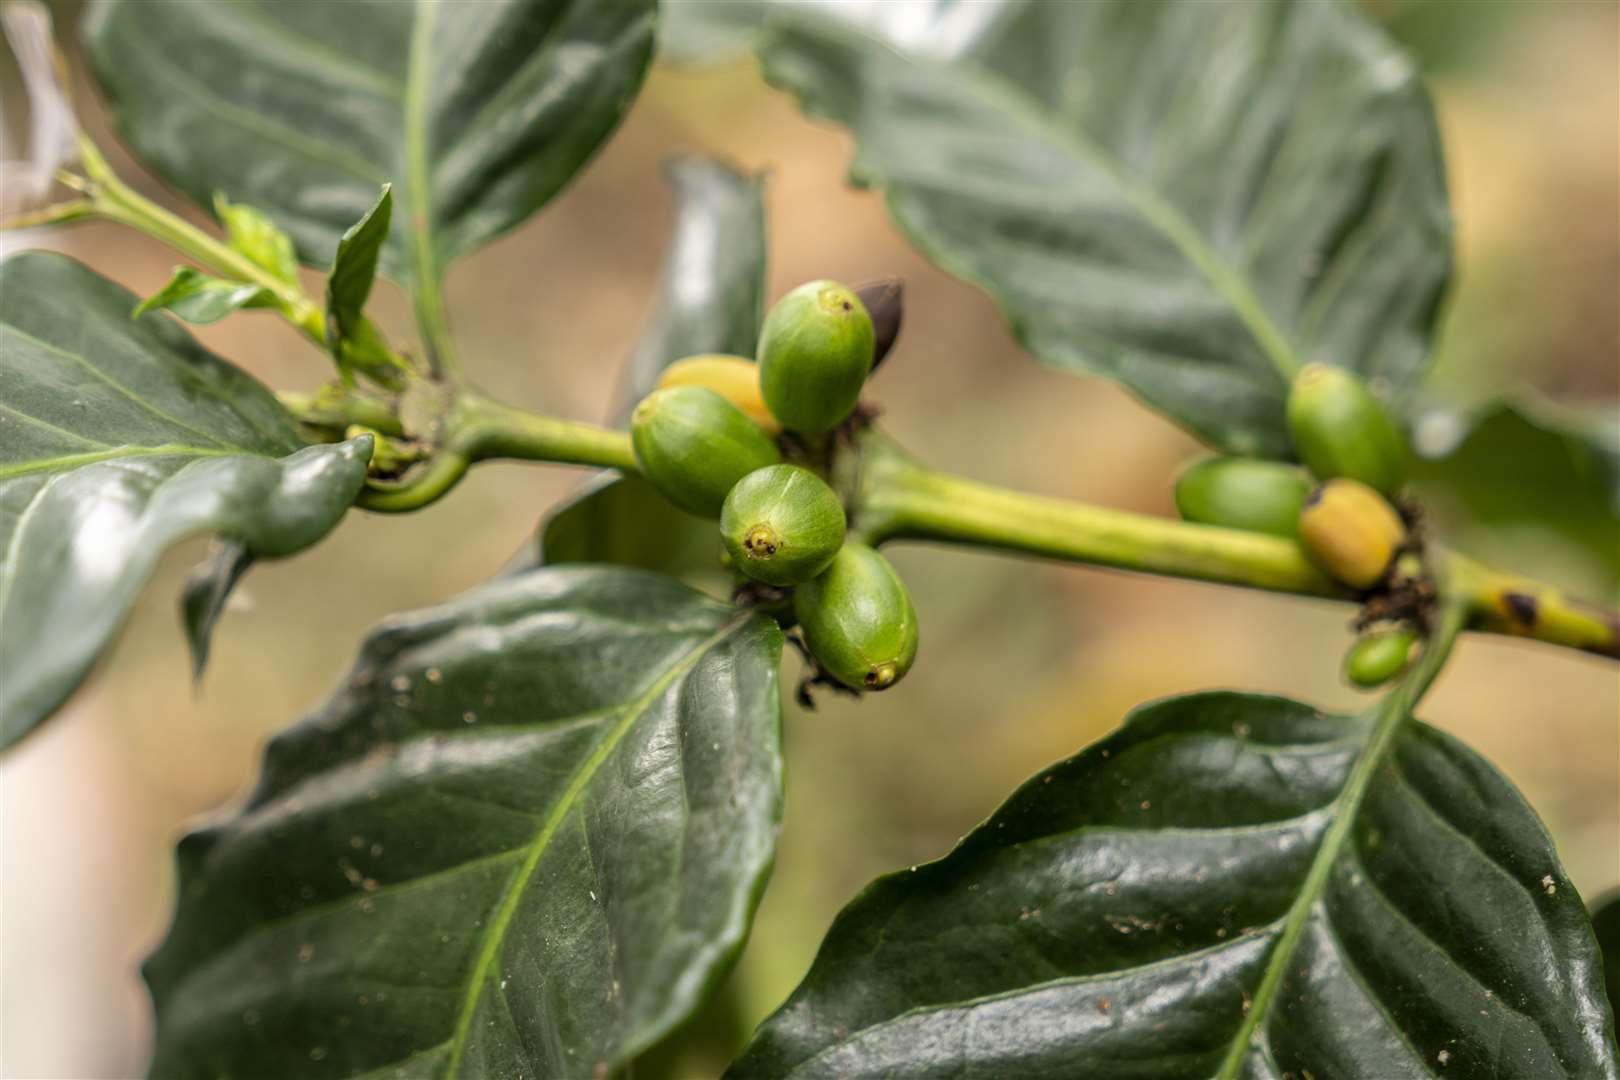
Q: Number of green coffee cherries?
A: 7